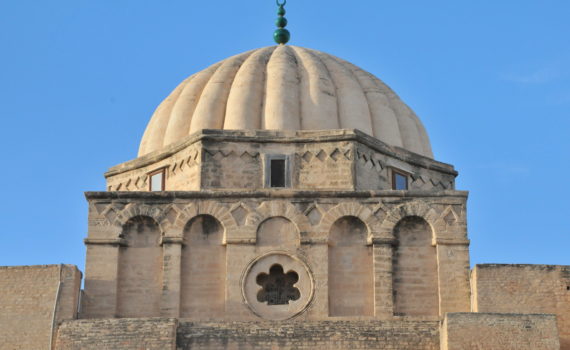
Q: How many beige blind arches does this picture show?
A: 5